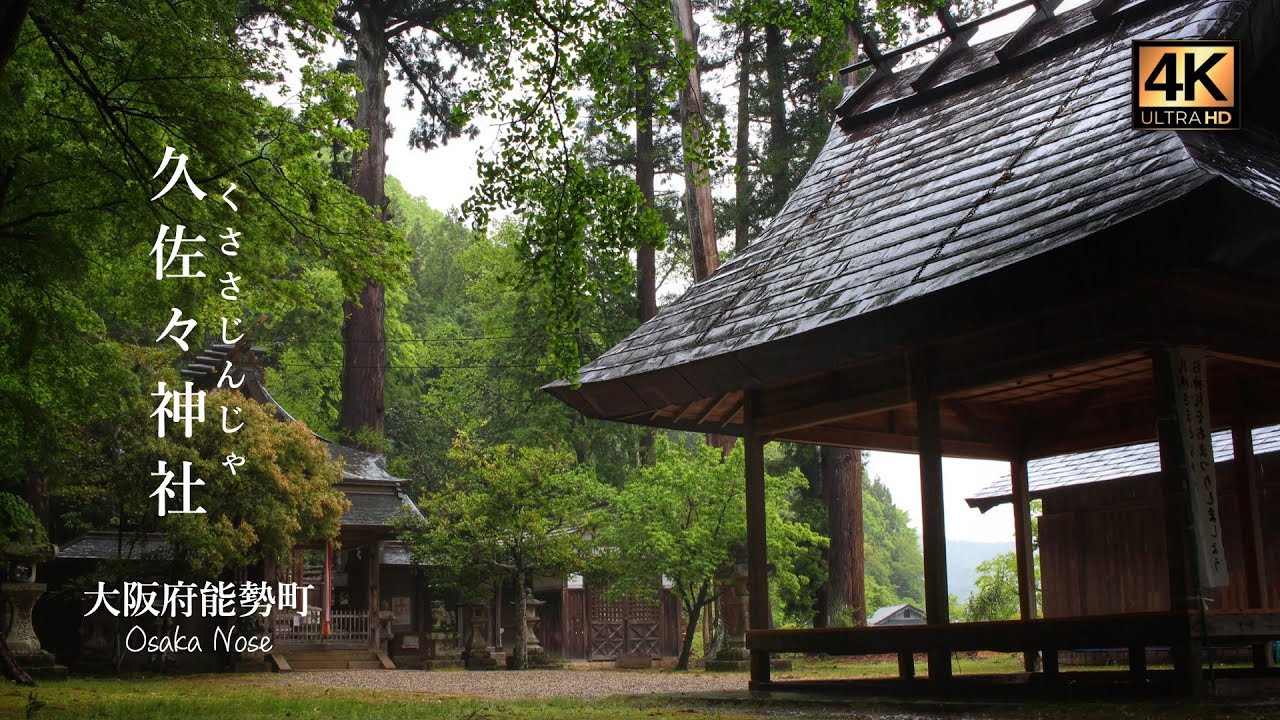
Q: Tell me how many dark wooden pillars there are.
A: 5